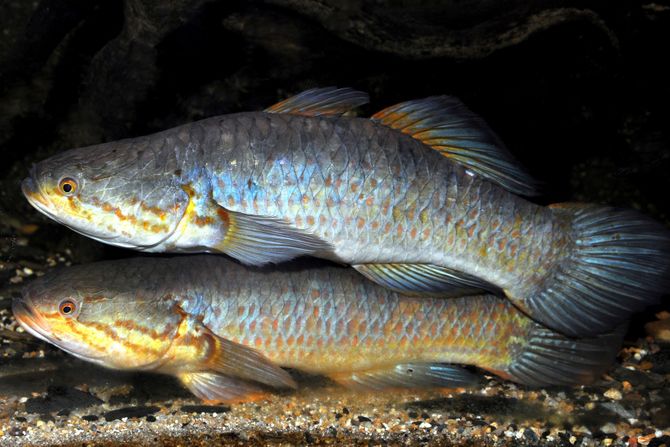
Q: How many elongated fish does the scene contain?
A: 2